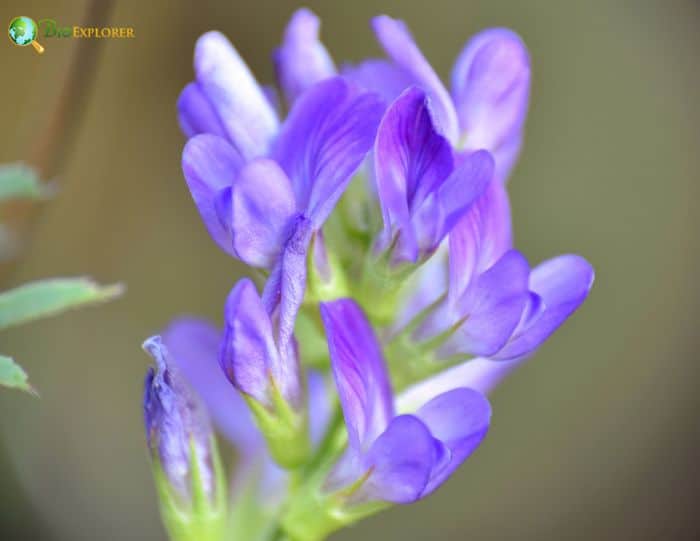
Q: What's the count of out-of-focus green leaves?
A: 3